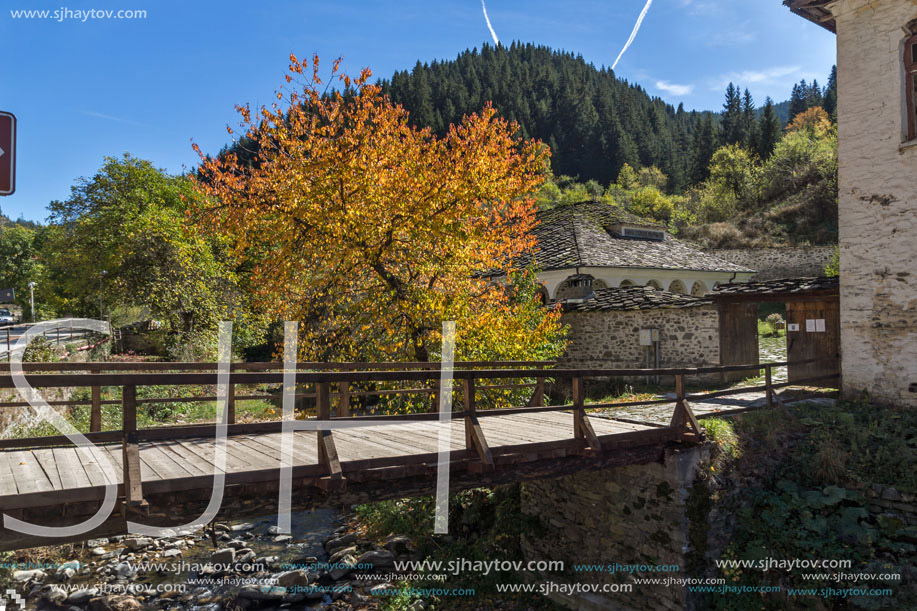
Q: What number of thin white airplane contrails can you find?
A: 2